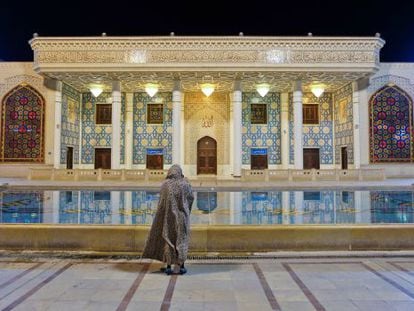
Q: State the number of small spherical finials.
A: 6